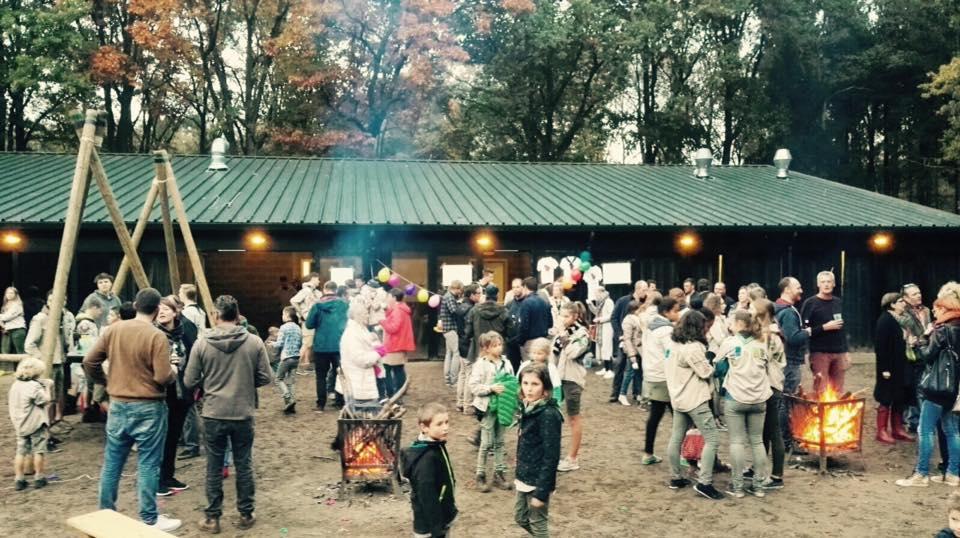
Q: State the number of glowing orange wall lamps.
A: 5